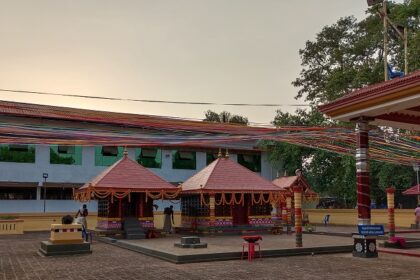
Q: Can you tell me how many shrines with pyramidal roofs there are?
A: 2